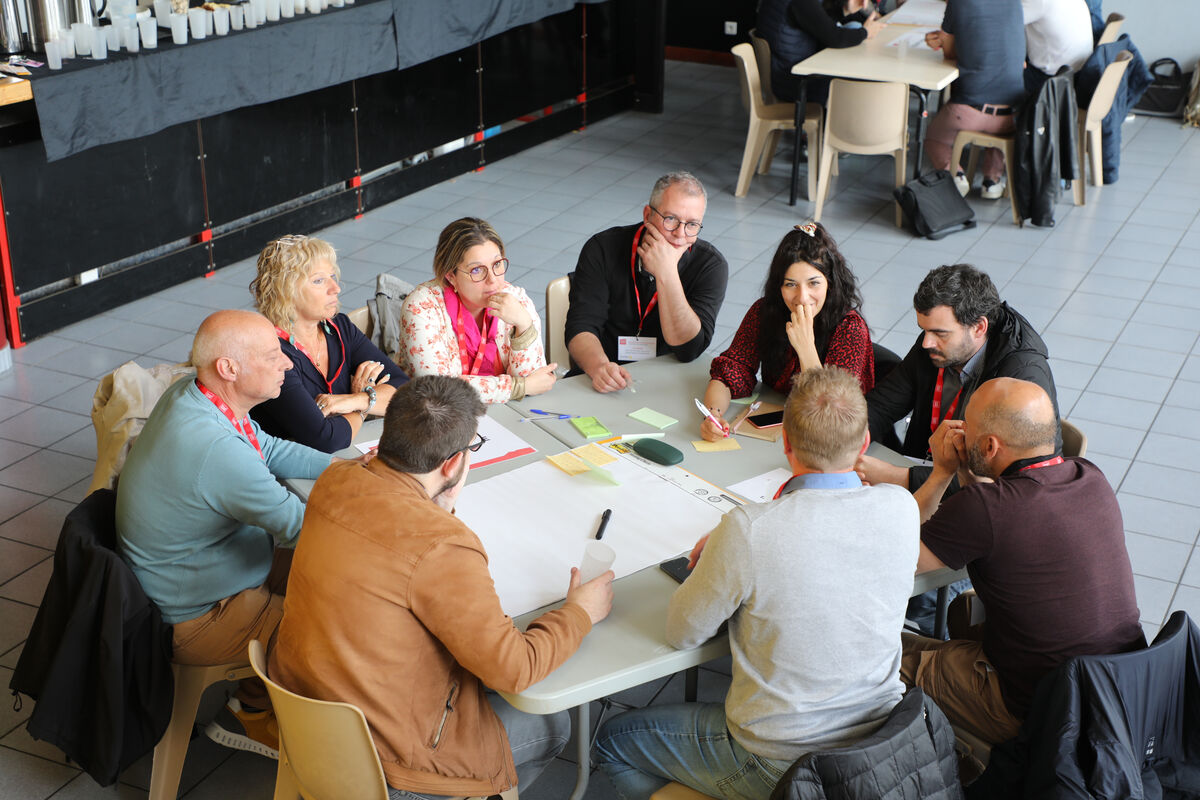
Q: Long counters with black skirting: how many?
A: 1